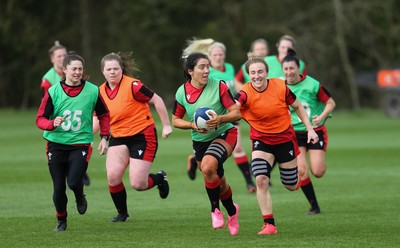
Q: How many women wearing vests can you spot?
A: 9